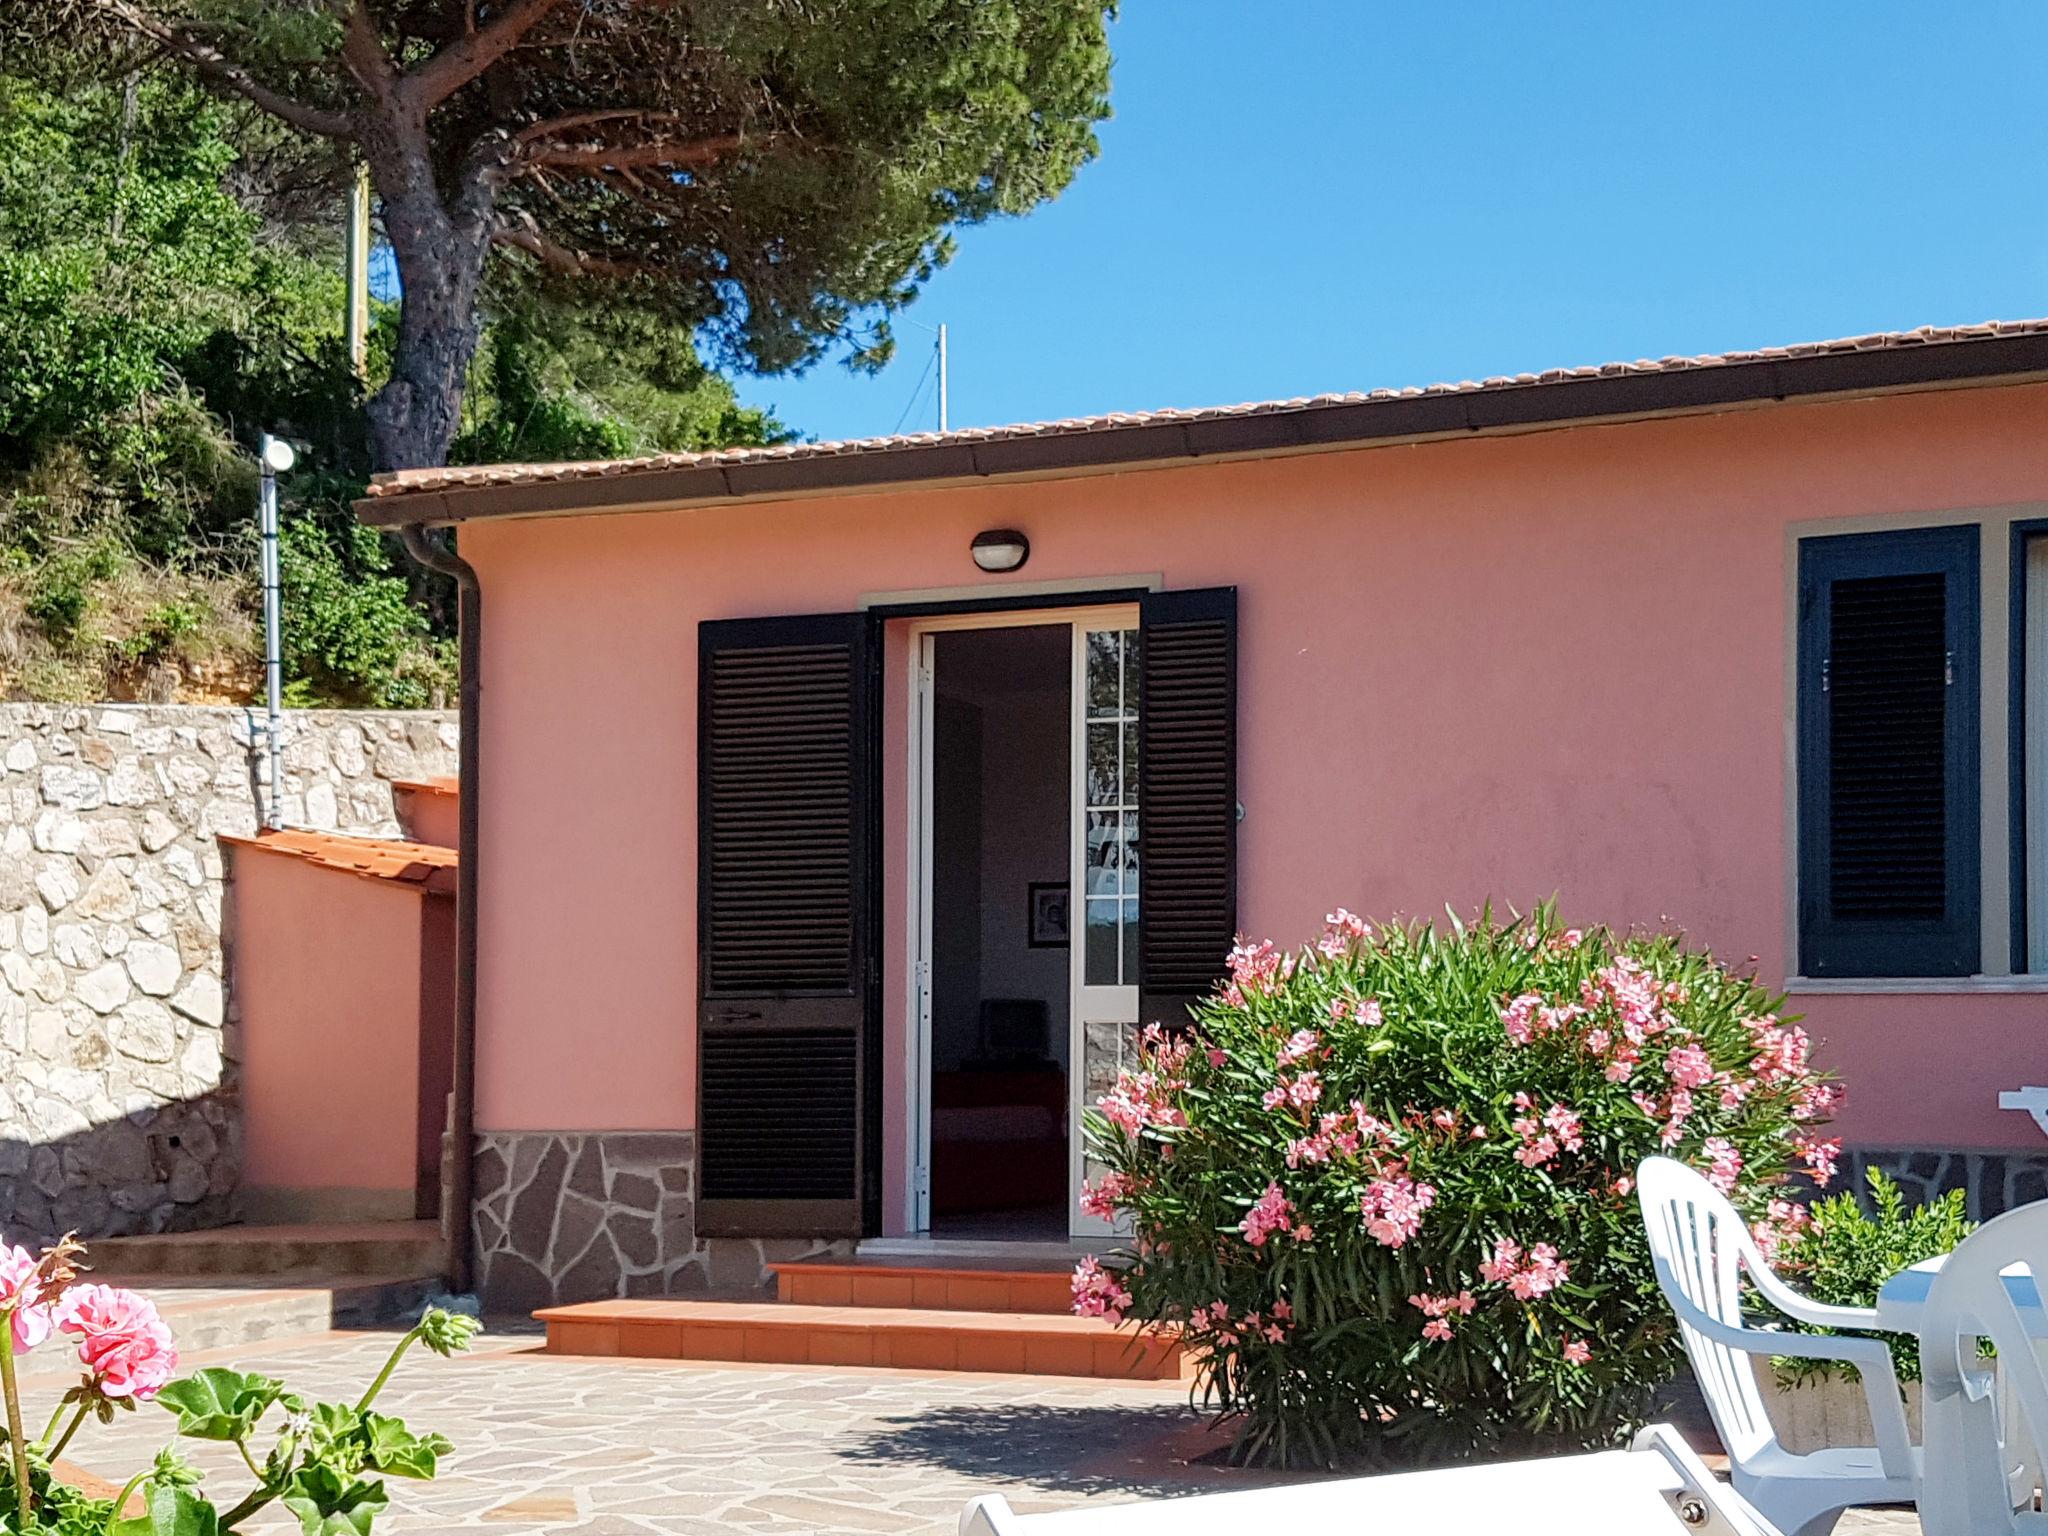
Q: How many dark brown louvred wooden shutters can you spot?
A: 2